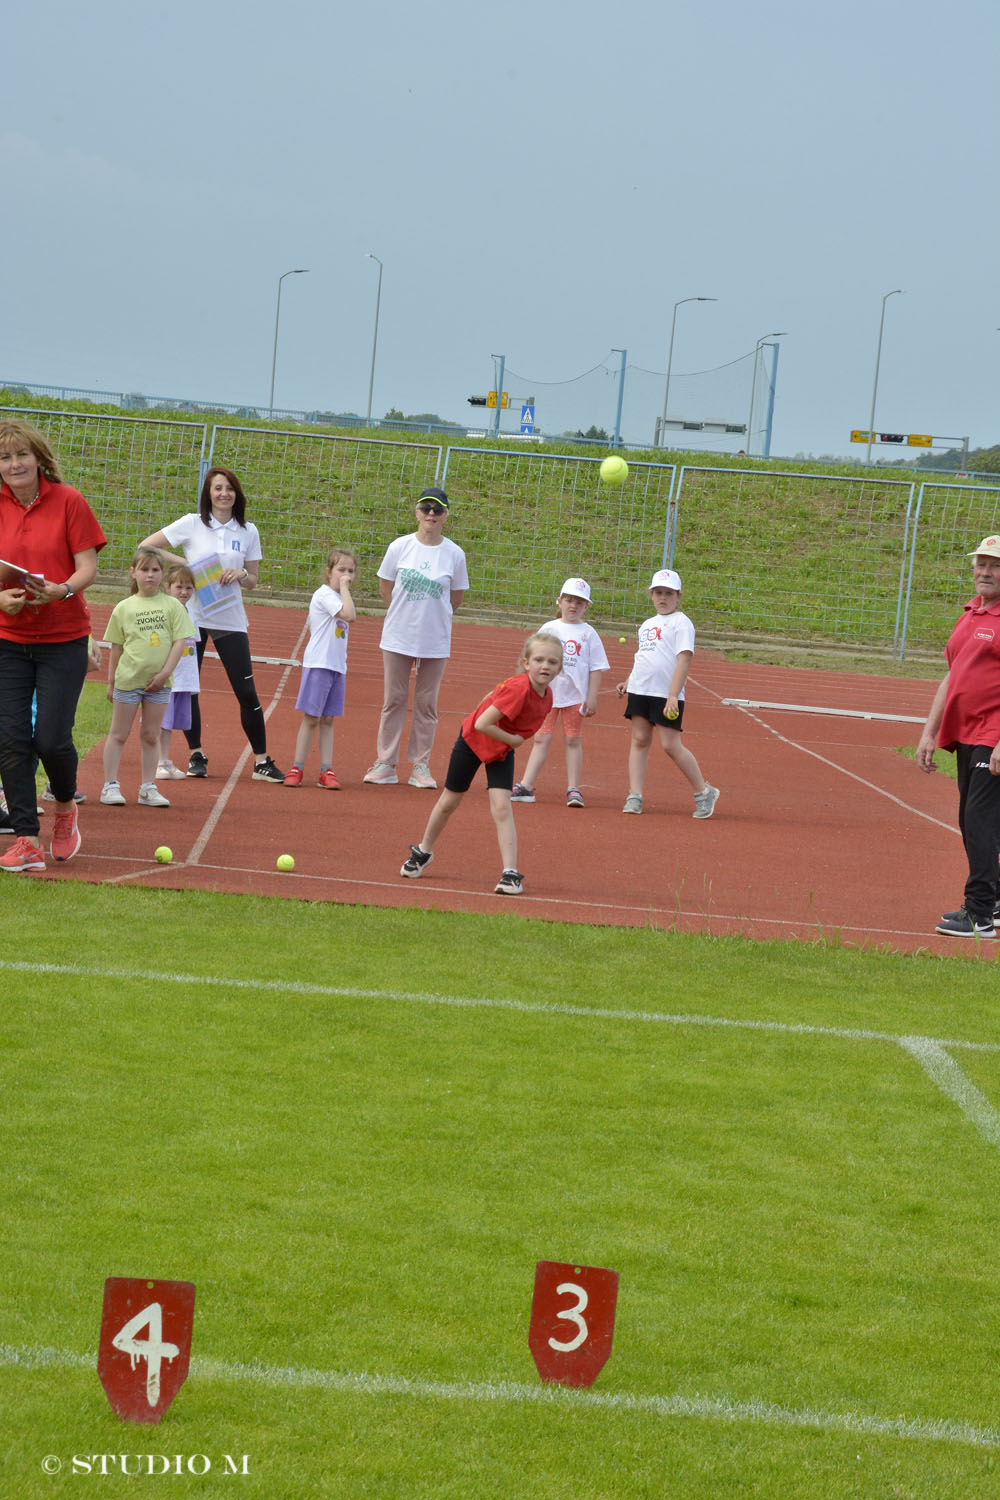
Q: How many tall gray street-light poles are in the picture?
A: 5